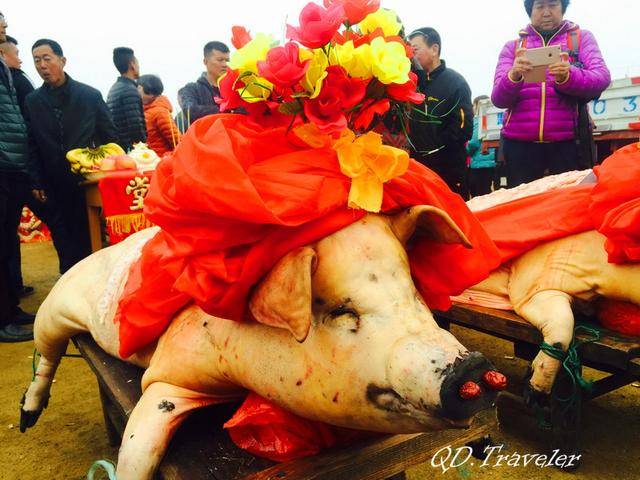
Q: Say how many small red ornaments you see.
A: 2